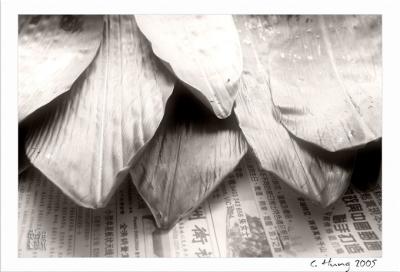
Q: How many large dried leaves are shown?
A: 6